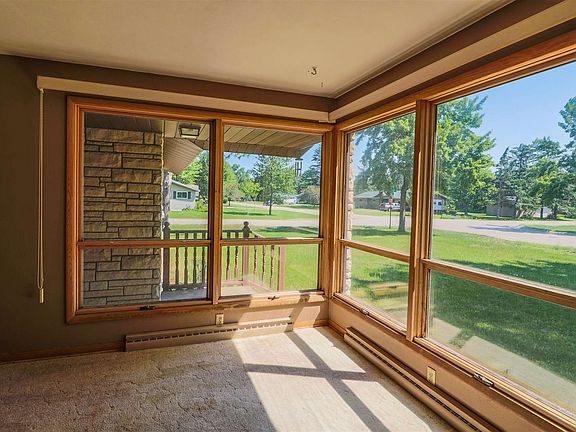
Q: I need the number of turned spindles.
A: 9